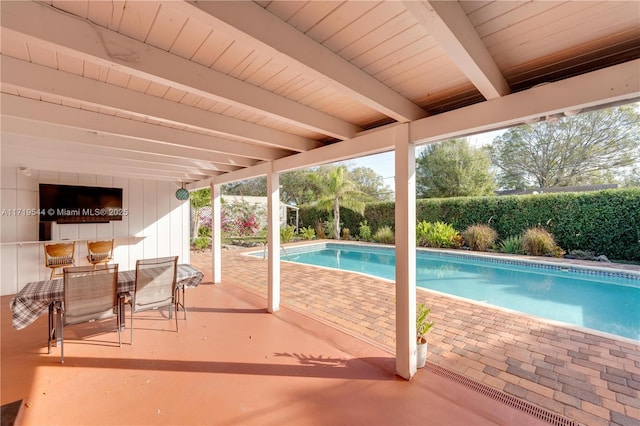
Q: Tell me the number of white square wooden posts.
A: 3